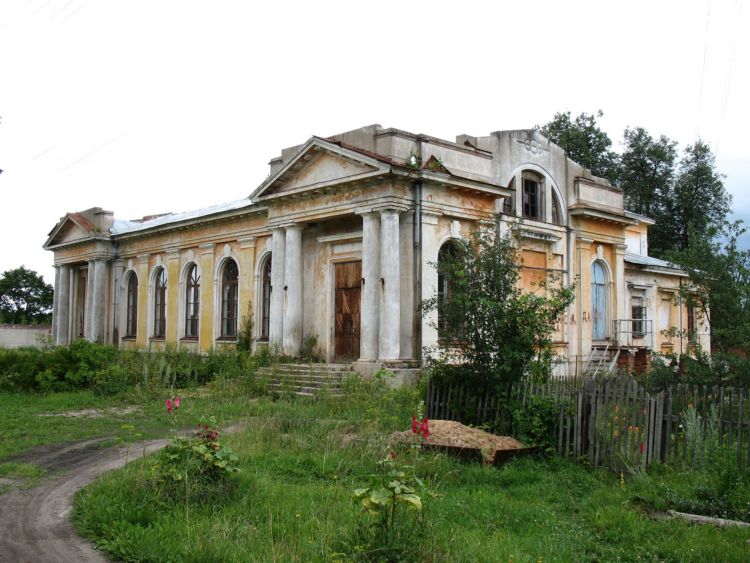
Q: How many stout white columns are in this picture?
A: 8